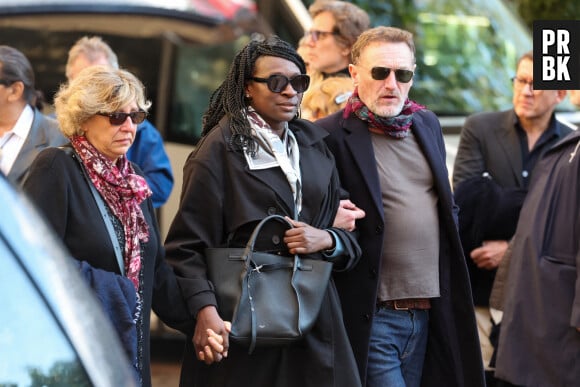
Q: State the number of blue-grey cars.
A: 1